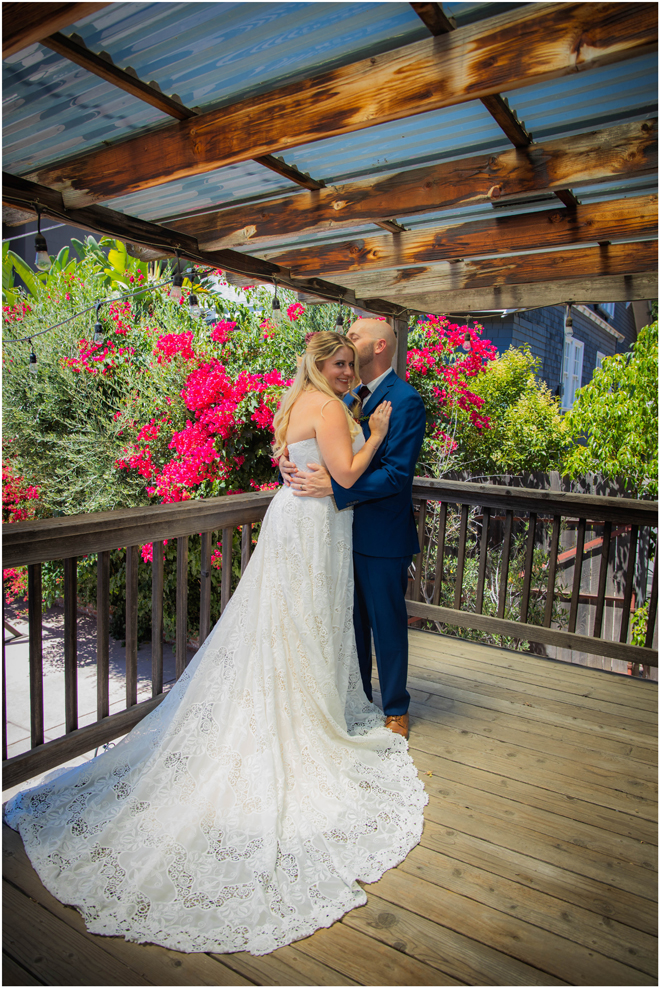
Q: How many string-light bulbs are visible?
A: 9